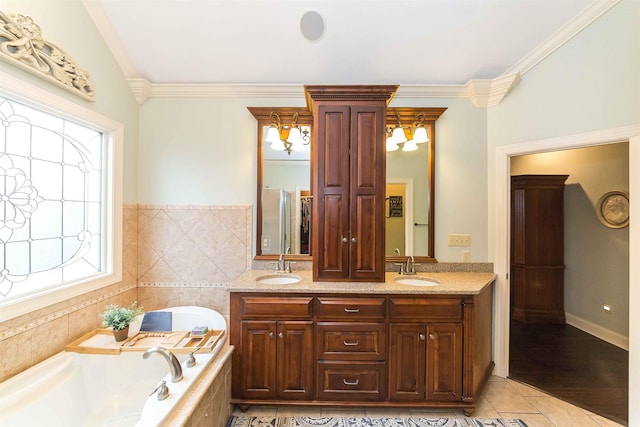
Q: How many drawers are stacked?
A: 3